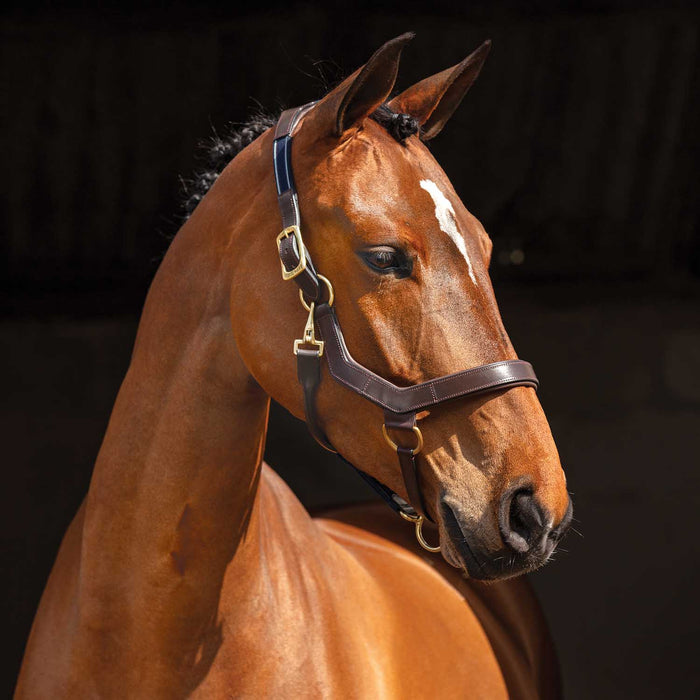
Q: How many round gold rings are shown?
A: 3